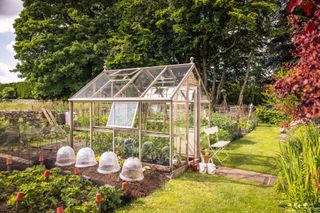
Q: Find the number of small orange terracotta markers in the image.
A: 8